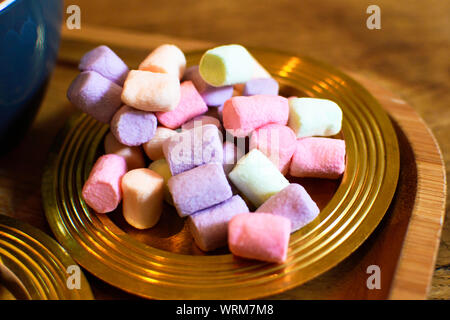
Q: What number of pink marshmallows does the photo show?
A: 6